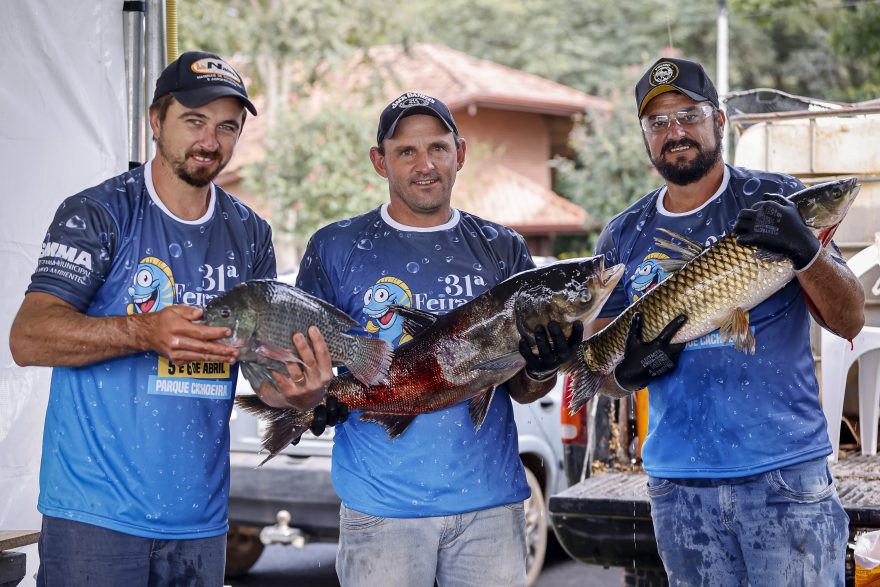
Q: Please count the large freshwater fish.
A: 3